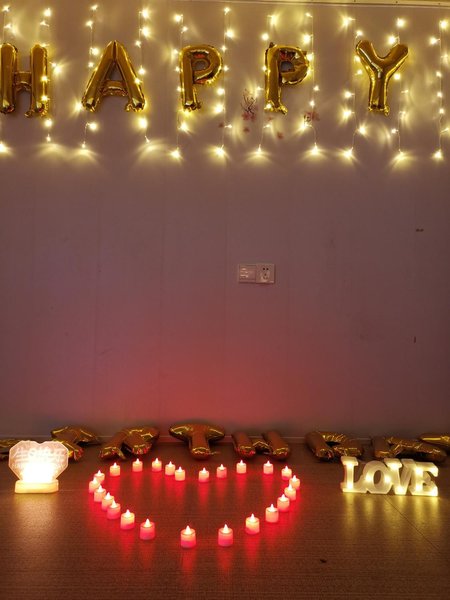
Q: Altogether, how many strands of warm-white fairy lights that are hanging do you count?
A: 11